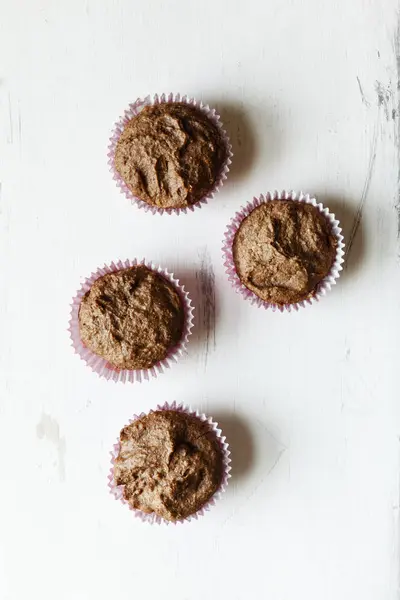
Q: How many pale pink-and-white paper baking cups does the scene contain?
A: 4